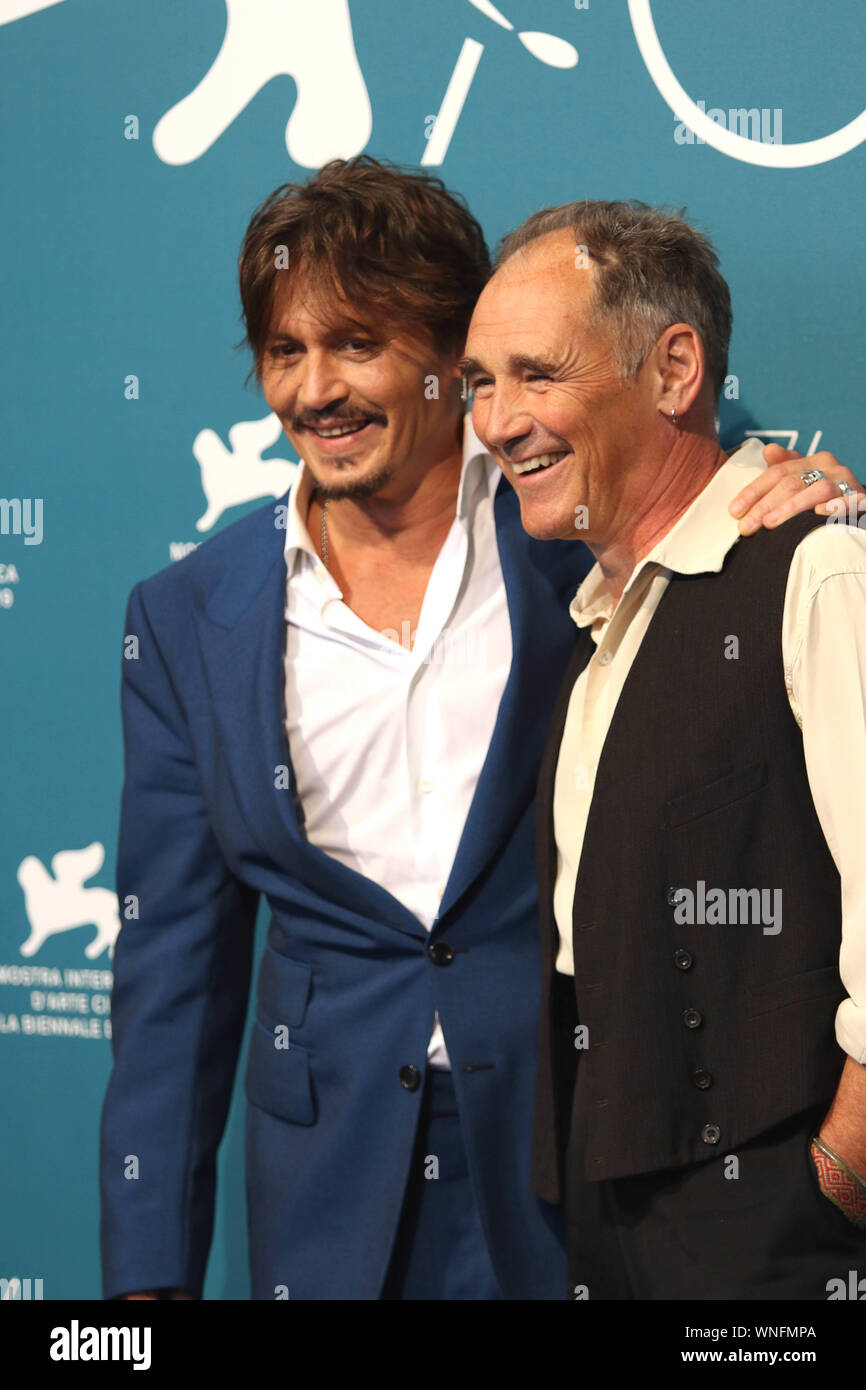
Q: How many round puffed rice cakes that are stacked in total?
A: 0